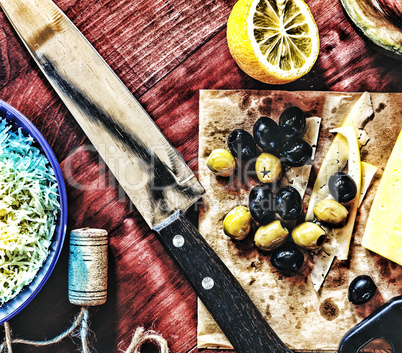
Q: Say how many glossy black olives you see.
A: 9